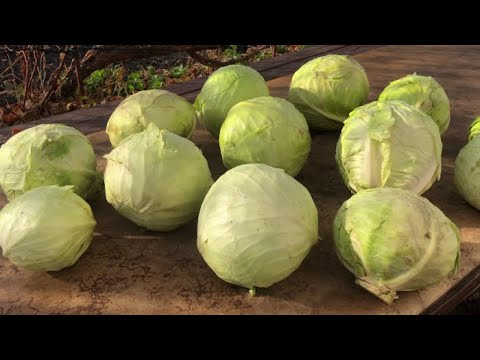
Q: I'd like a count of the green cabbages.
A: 13